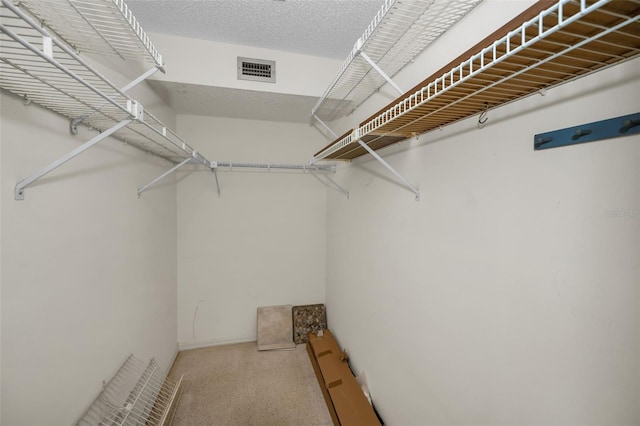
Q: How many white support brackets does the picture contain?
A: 8